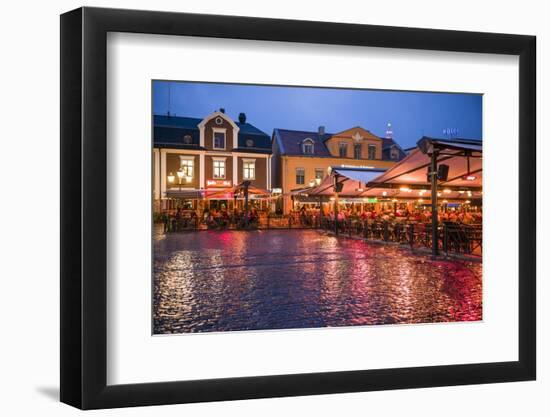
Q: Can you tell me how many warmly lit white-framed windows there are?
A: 3